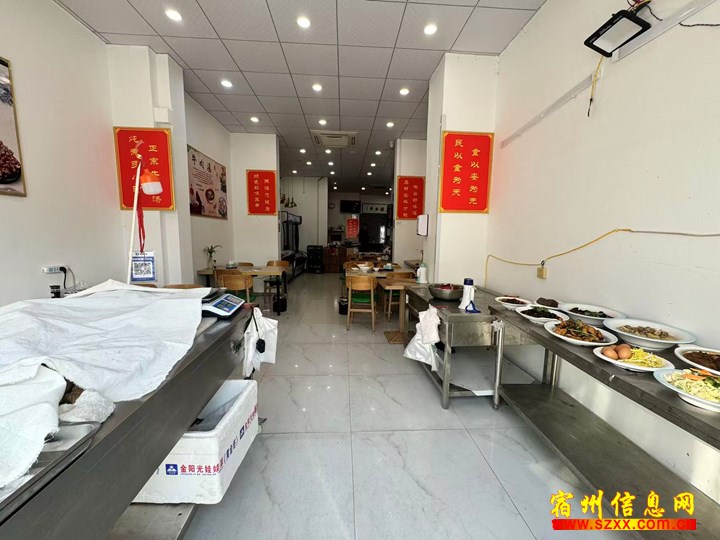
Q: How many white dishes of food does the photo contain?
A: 9